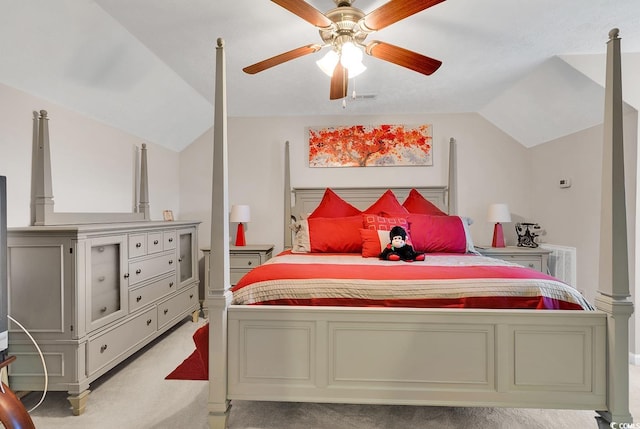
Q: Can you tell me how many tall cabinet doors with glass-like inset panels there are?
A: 2